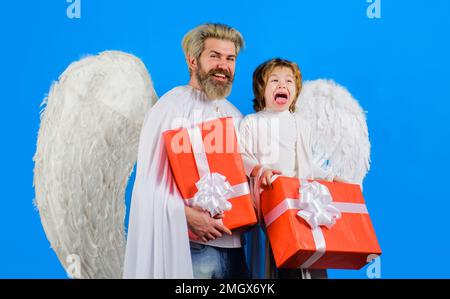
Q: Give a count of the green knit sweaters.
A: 0